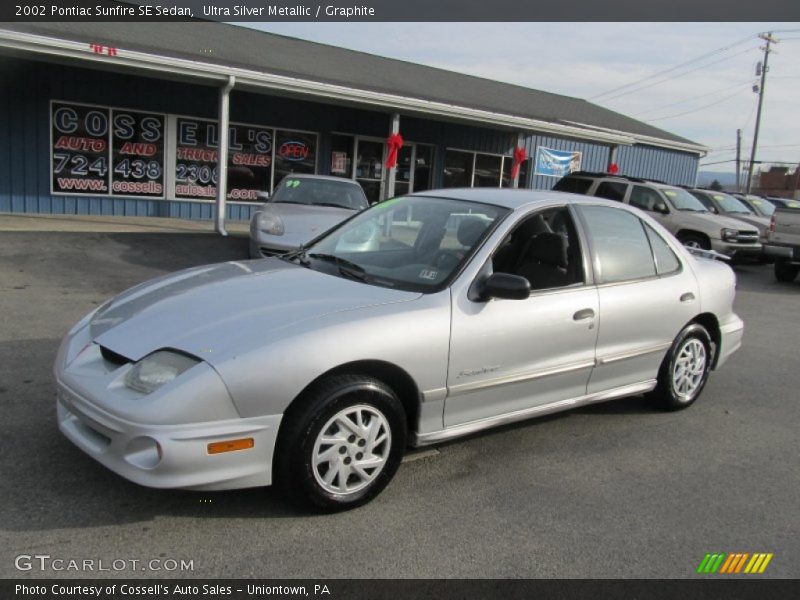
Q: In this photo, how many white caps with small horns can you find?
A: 0